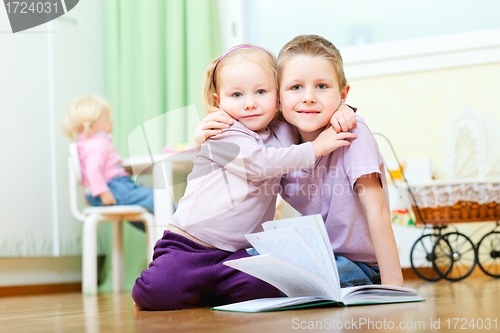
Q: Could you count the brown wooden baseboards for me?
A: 2